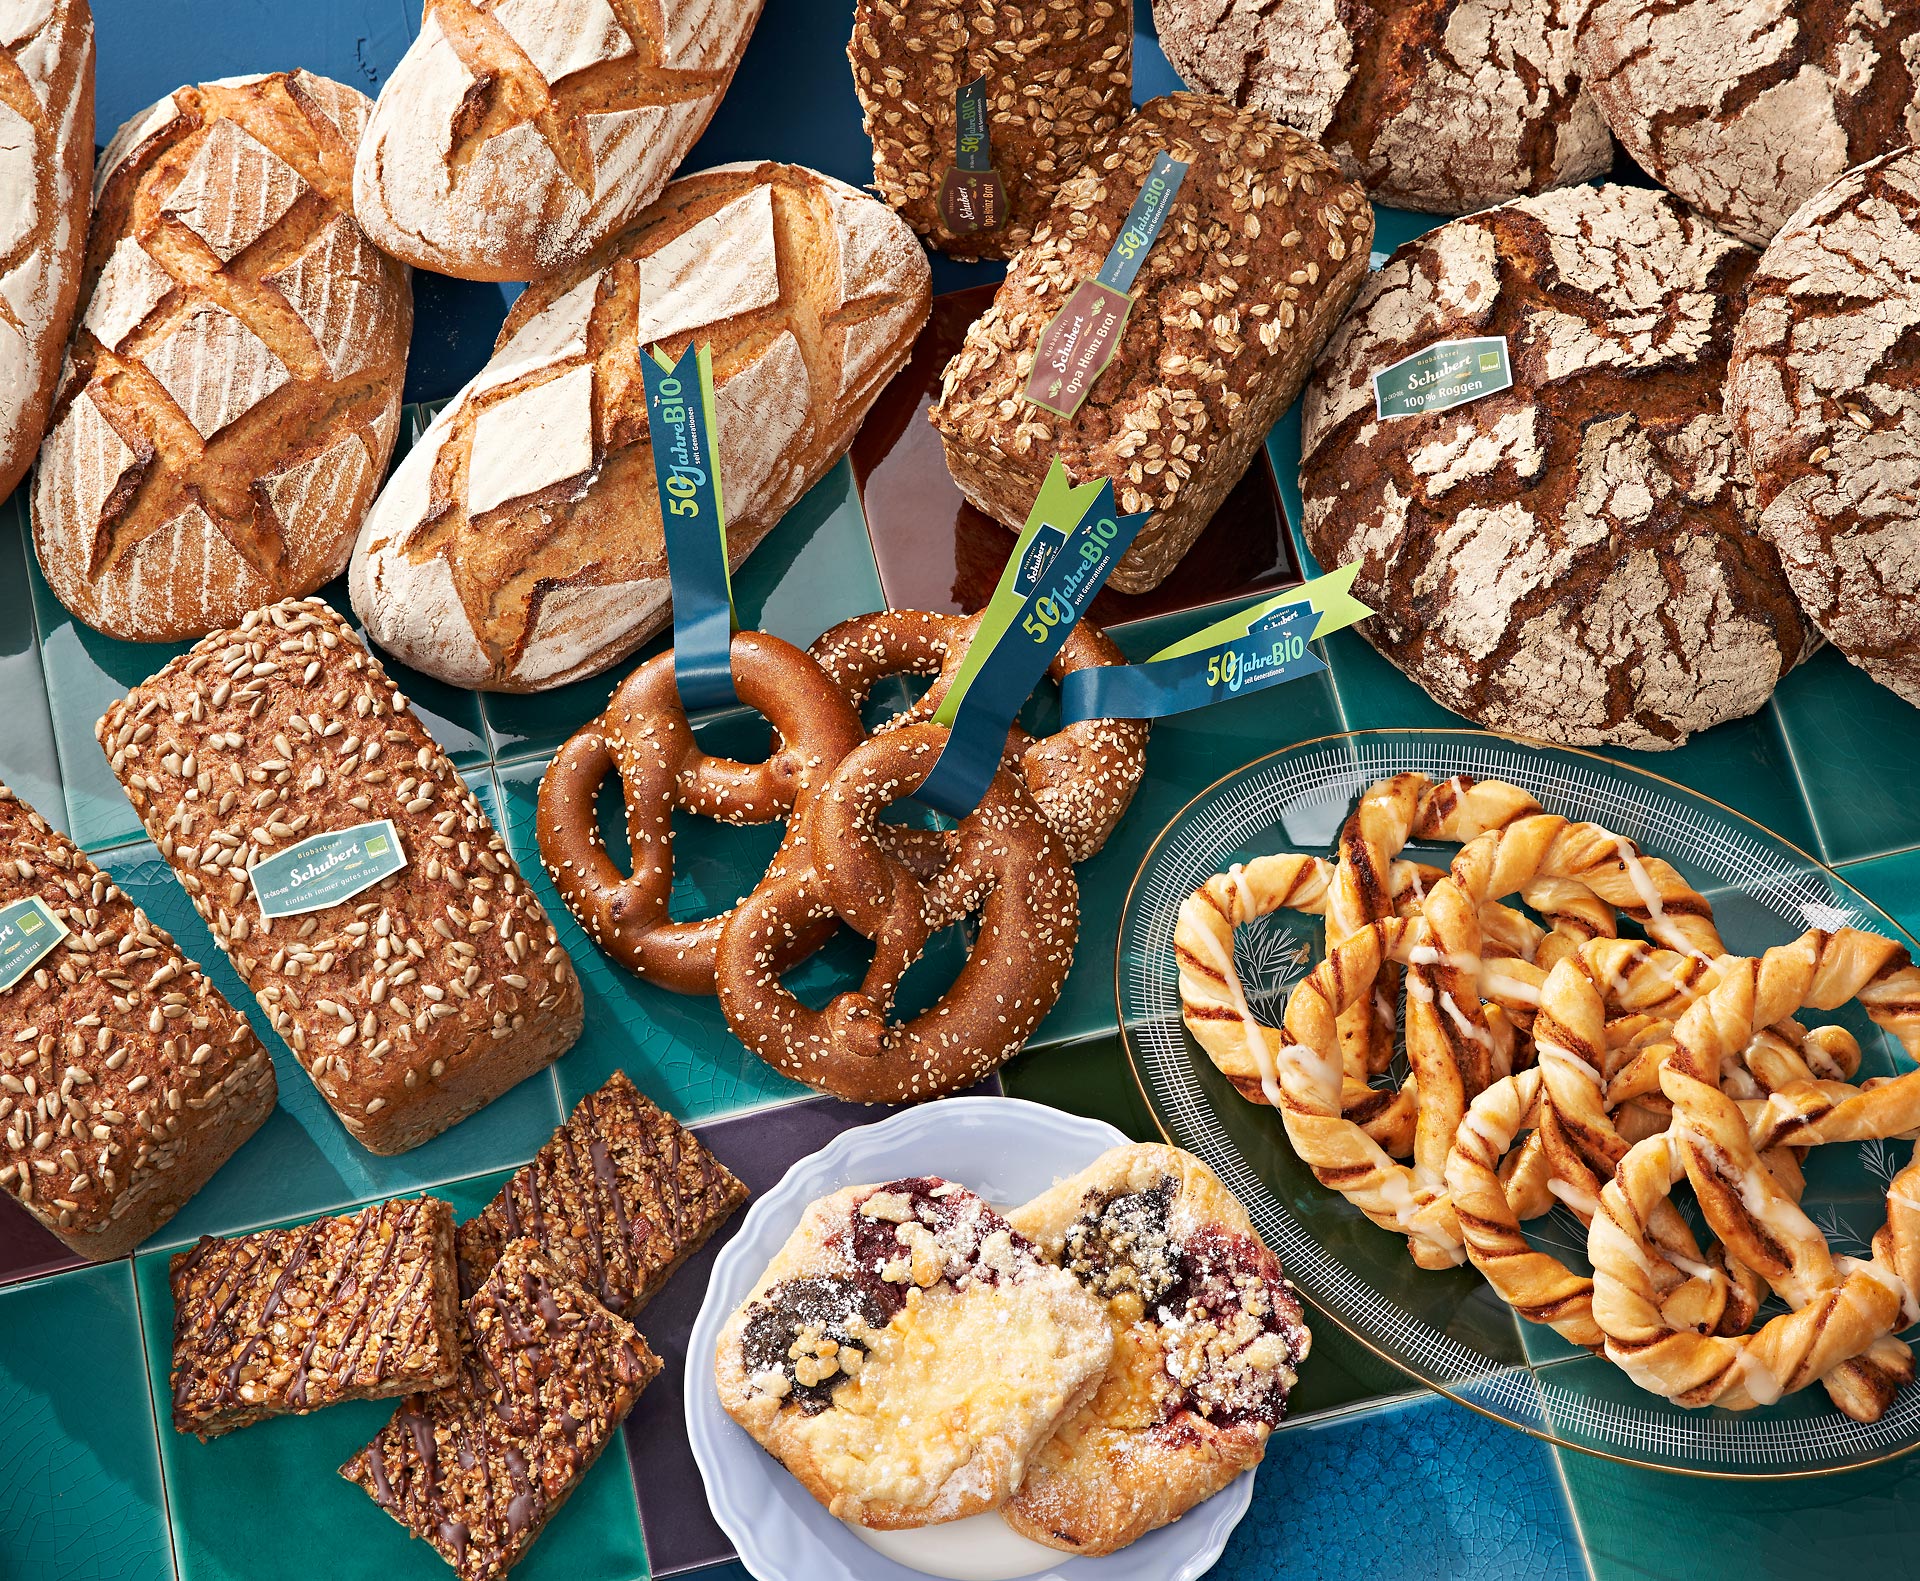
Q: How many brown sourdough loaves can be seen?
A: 4